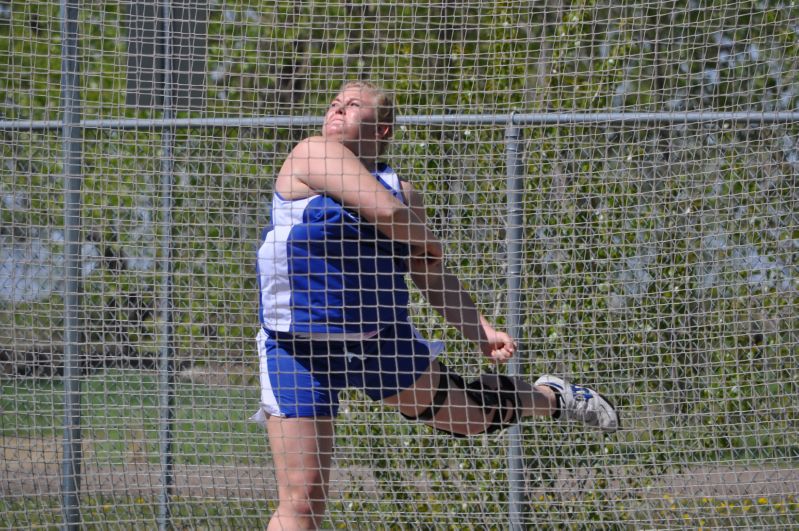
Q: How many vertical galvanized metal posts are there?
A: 3